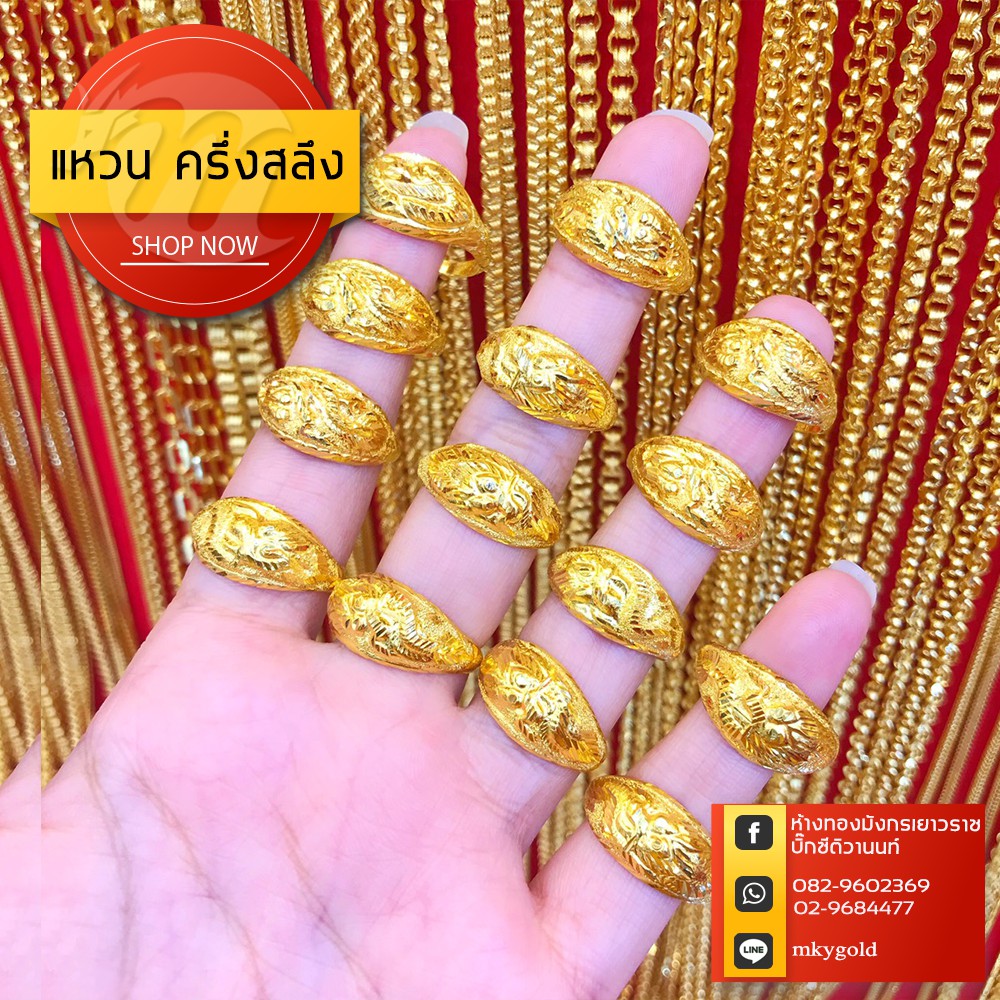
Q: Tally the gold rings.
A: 14